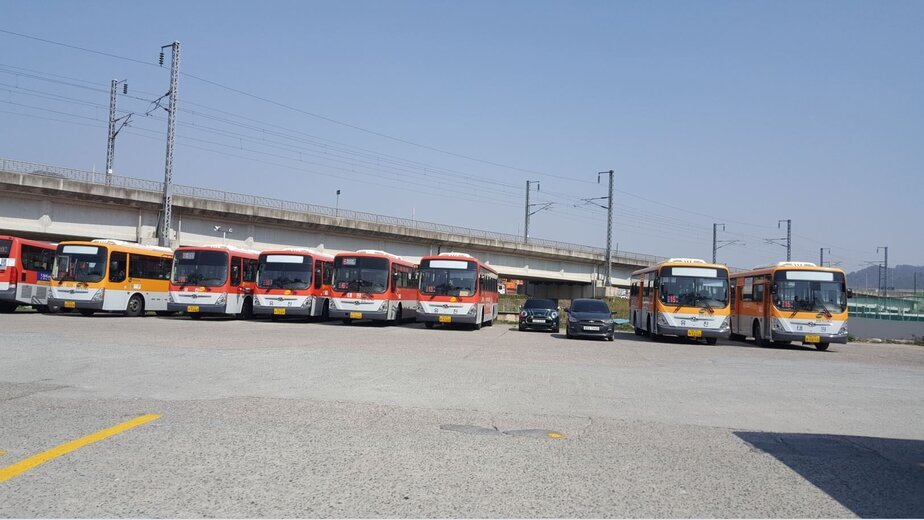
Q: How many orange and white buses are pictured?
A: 3